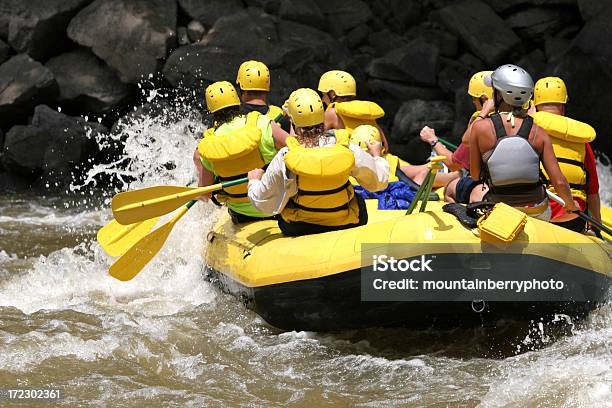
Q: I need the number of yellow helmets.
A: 7